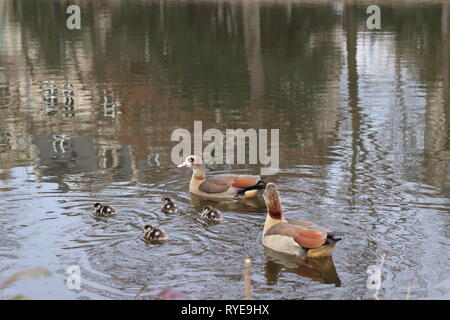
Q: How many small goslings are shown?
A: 4